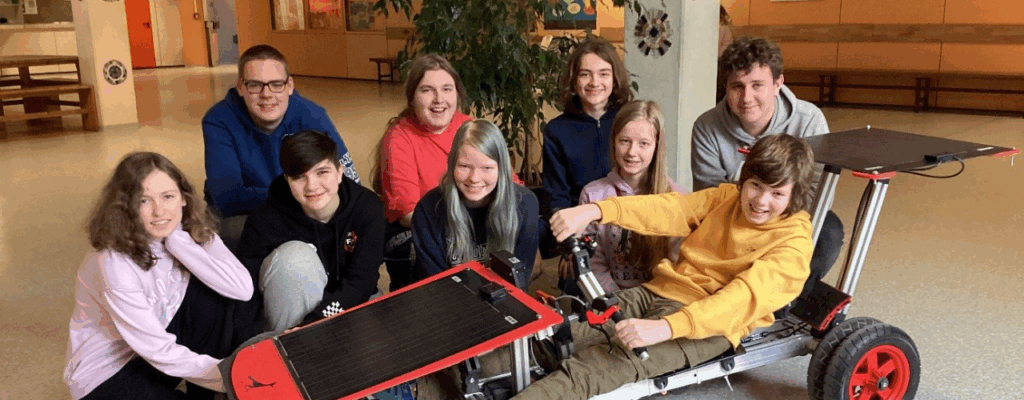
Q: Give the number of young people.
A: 9